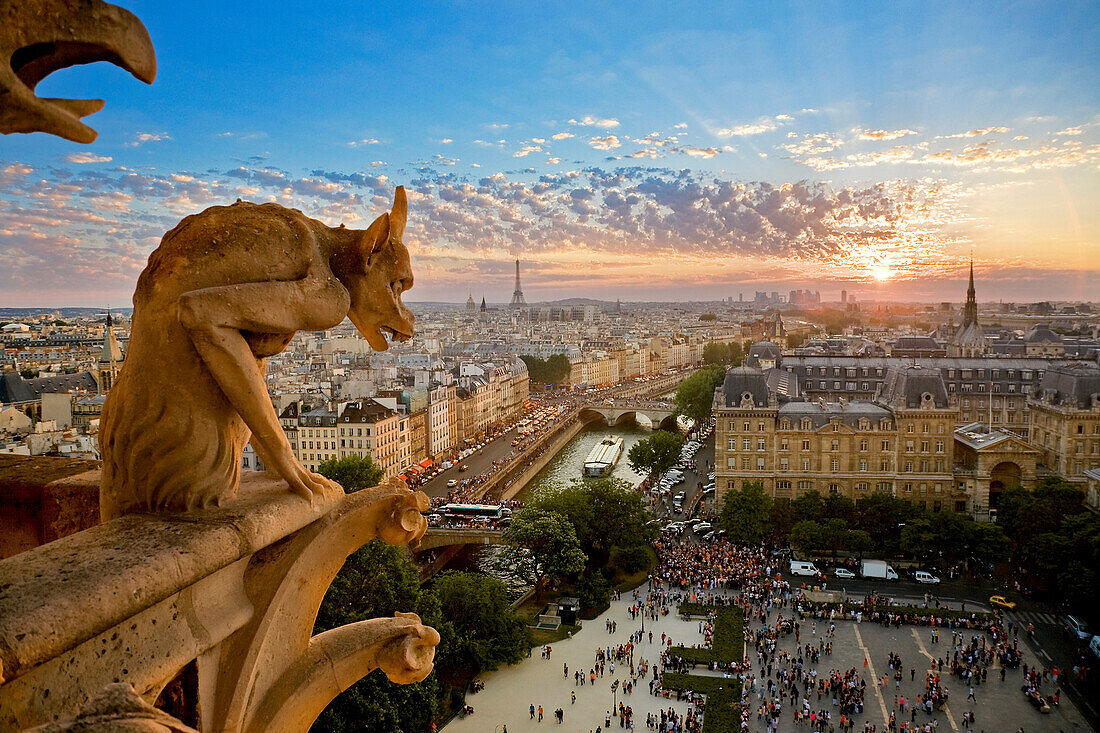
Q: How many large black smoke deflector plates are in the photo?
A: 0